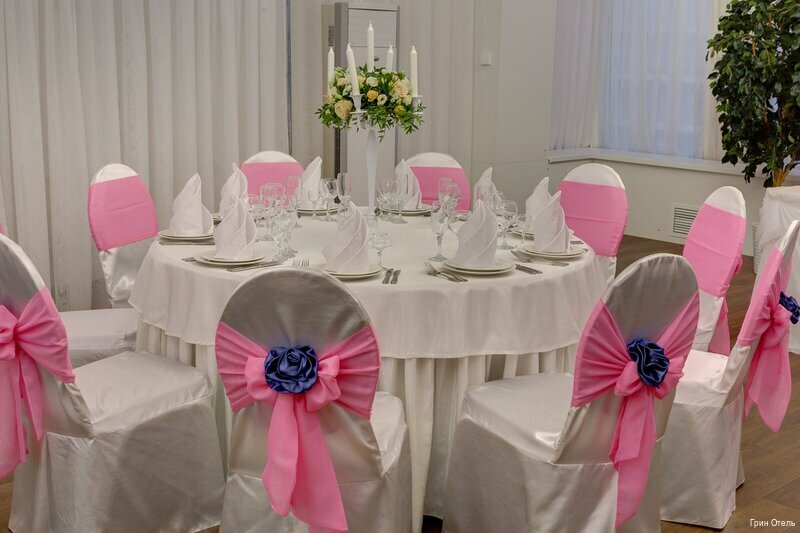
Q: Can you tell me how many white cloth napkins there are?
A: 10